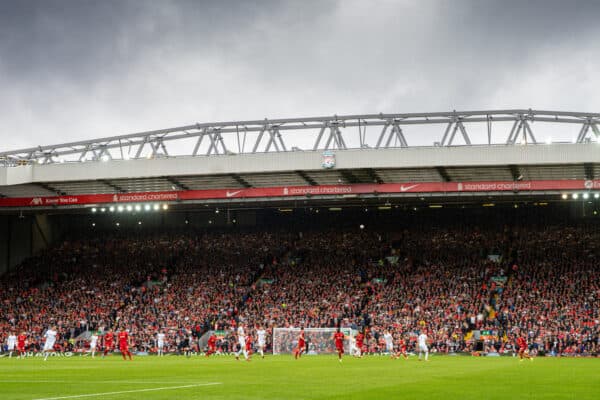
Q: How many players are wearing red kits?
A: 10